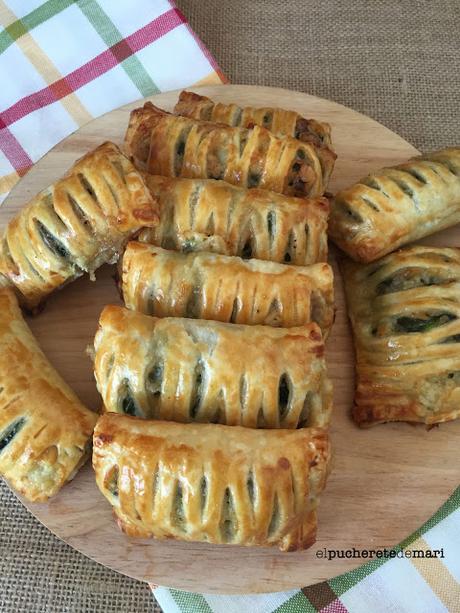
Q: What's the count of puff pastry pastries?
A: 10